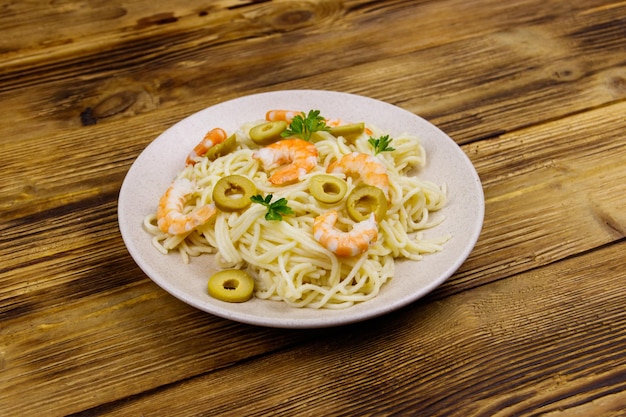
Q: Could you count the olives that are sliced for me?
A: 7